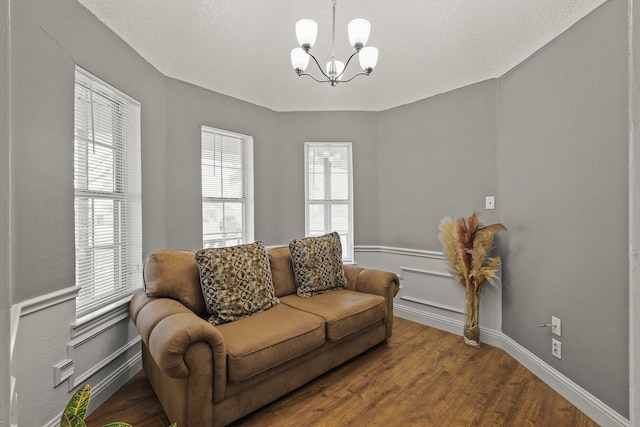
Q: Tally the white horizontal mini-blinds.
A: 3